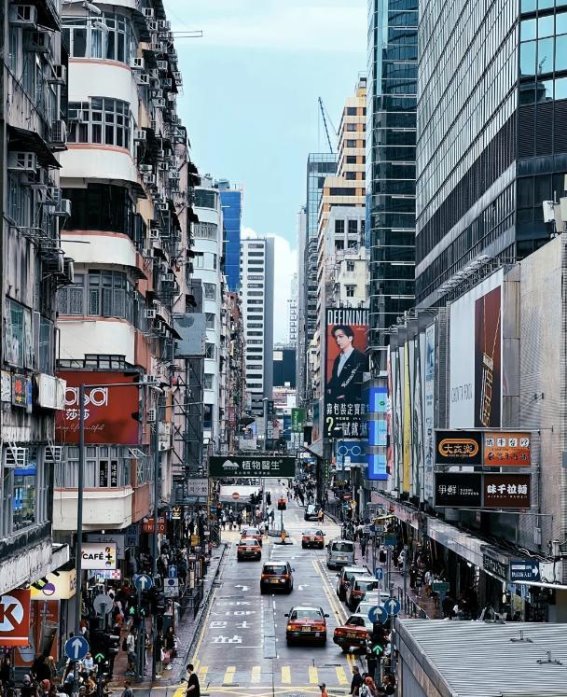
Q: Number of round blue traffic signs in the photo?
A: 4